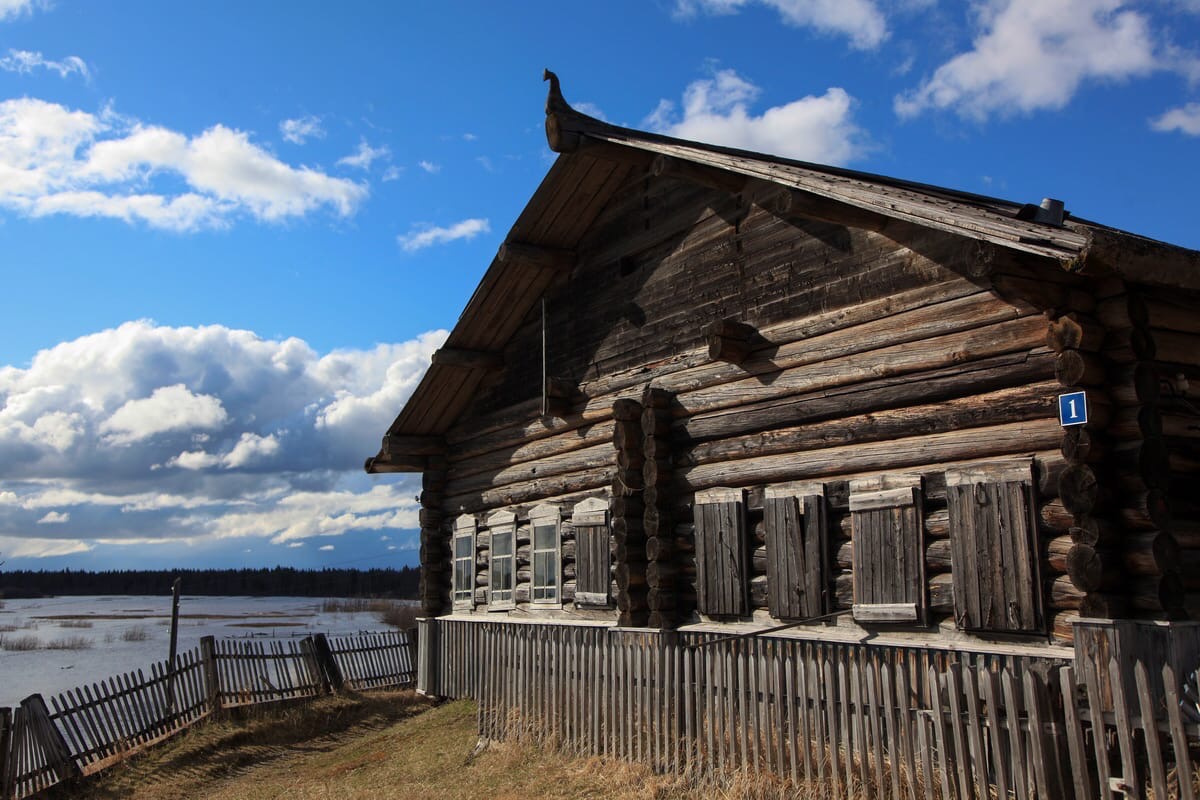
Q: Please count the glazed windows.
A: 3